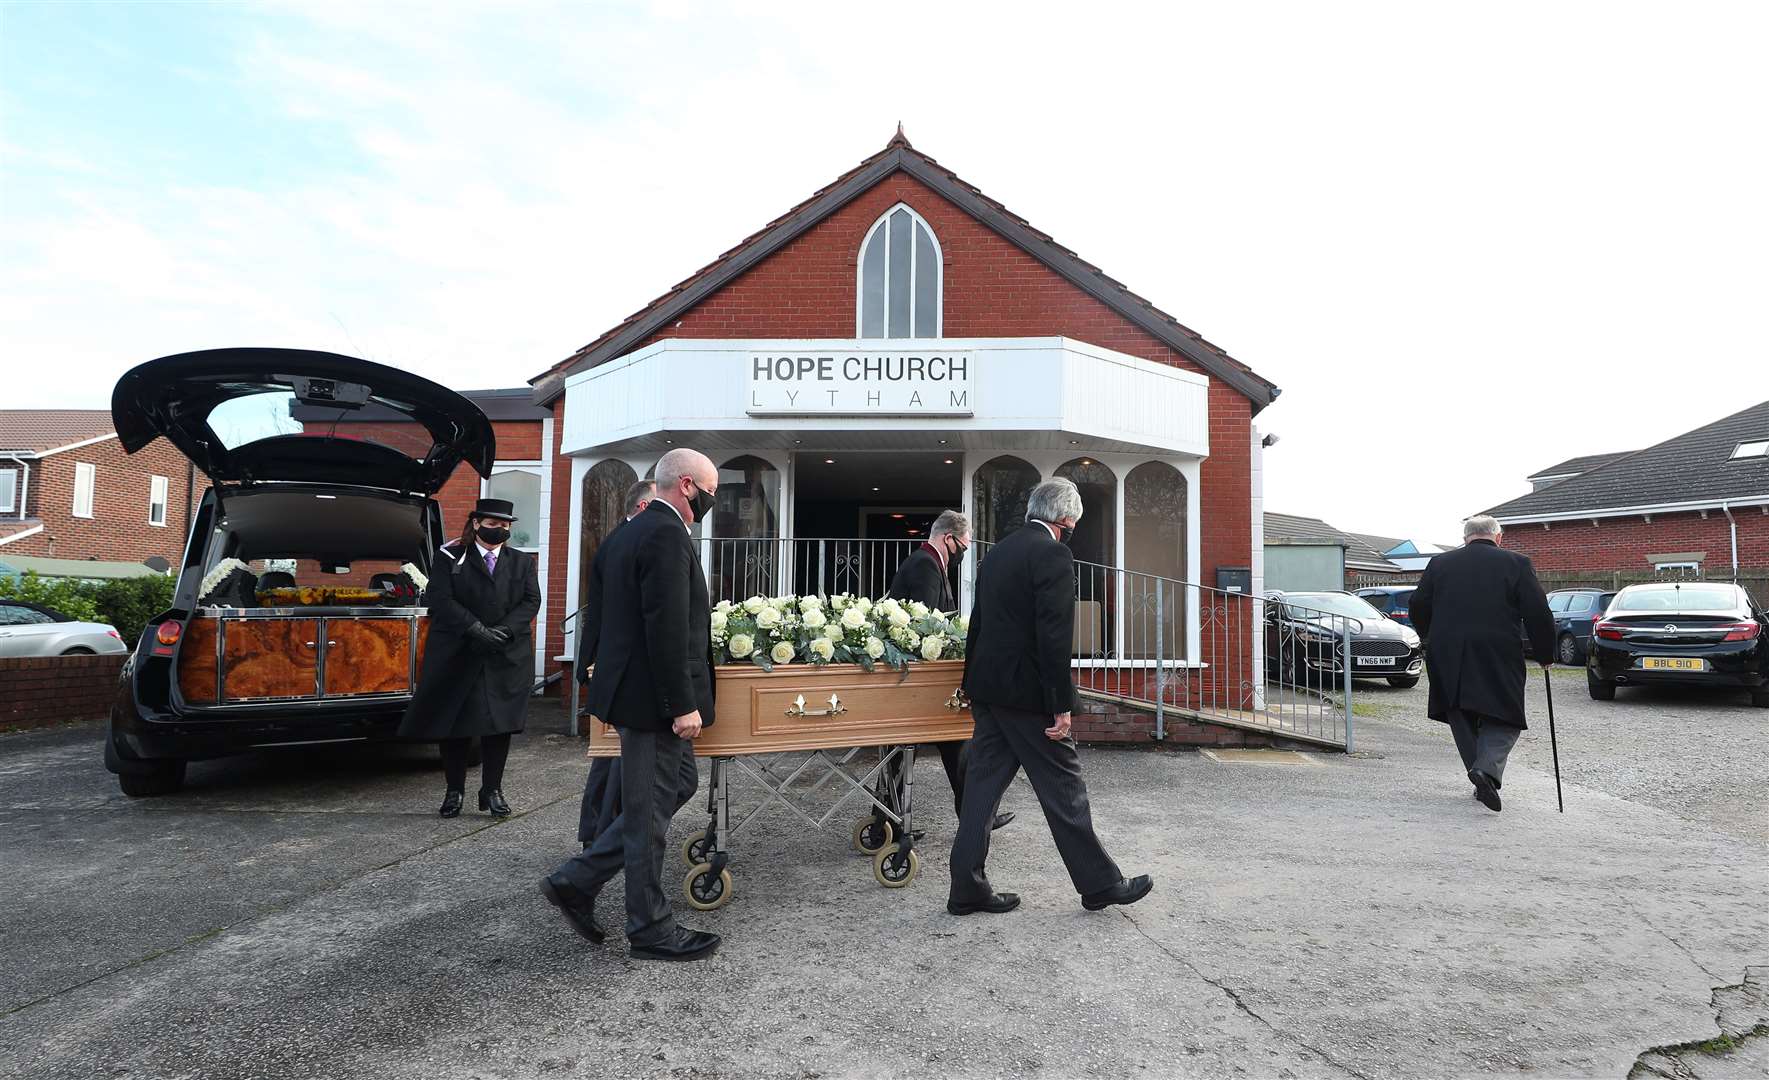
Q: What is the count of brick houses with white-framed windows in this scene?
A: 2